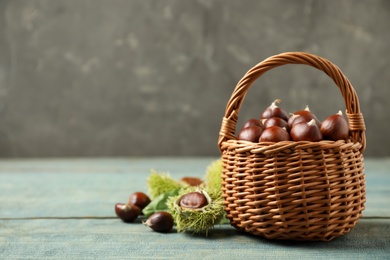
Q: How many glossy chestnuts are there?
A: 14